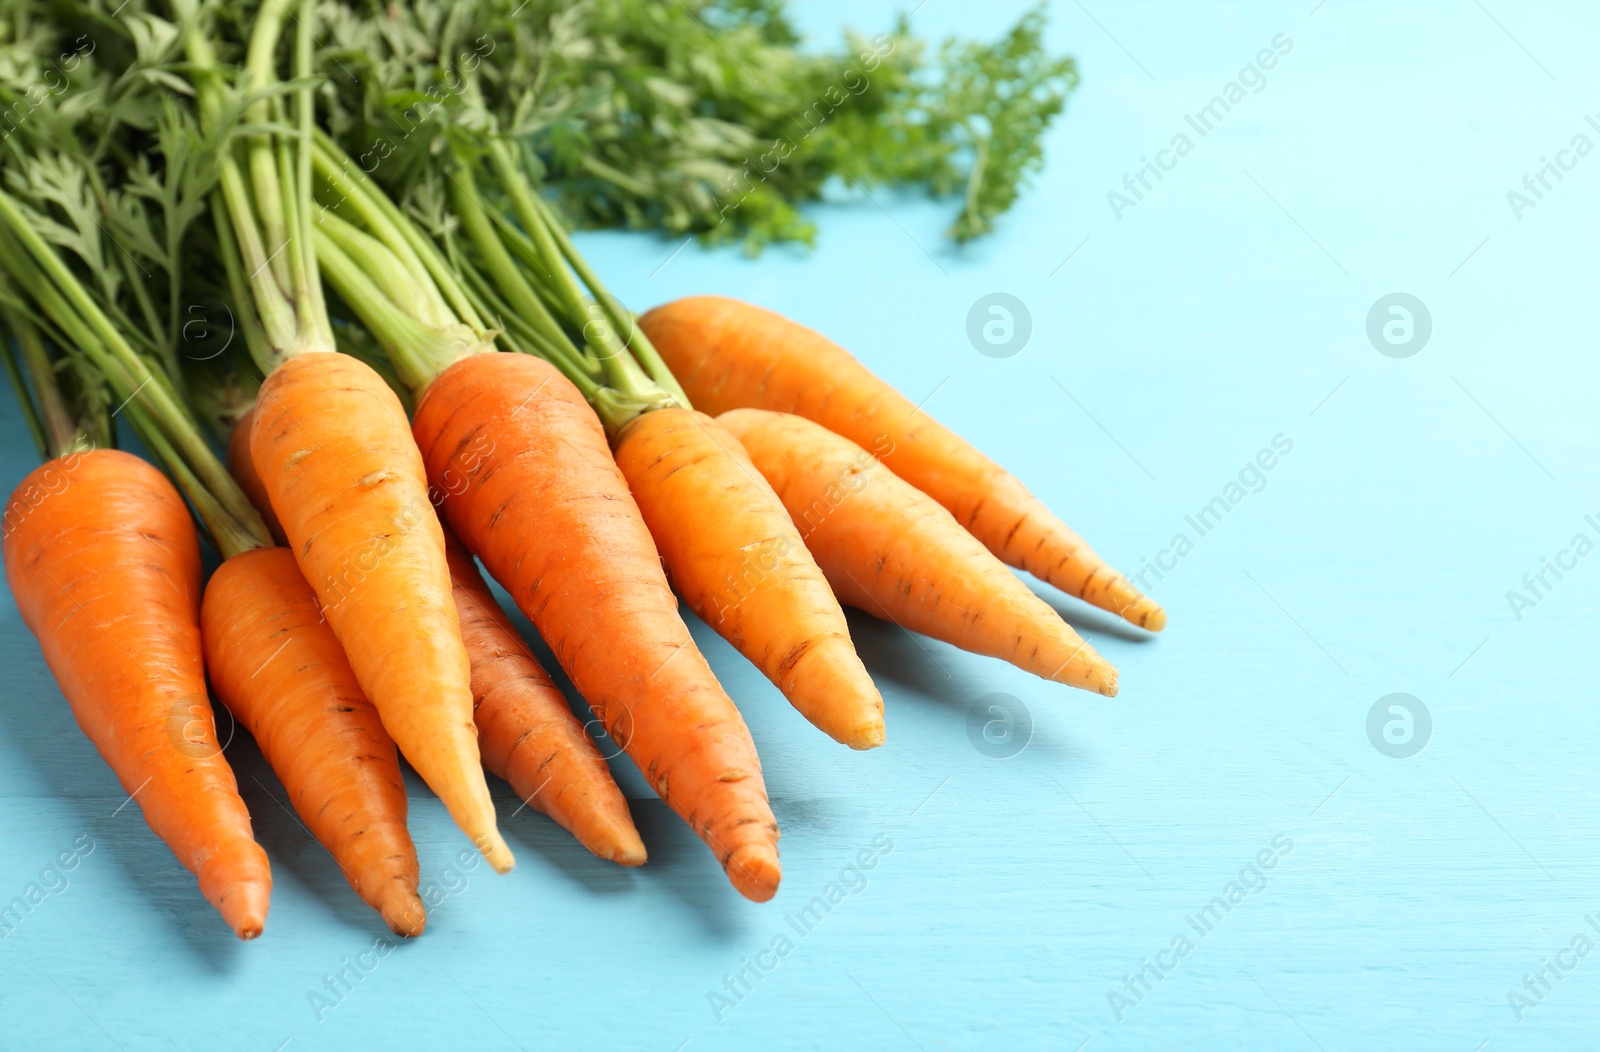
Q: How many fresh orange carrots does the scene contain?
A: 8